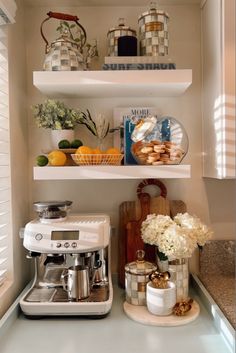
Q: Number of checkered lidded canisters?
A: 3